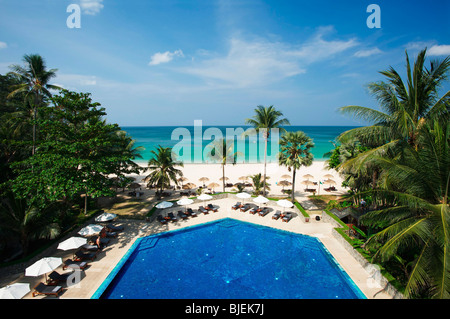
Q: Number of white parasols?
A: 11